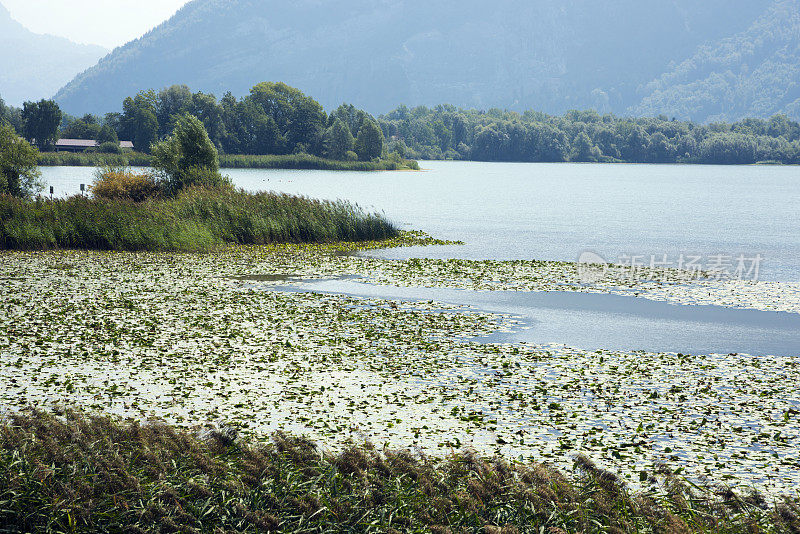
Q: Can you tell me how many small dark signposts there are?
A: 2